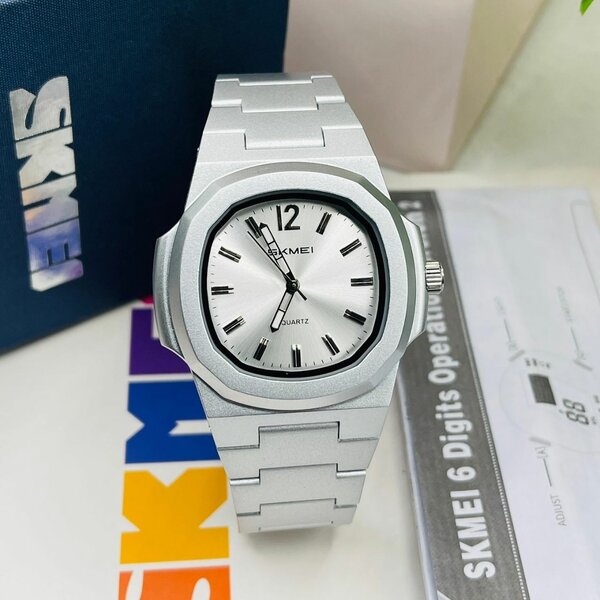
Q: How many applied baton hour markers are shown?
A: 11